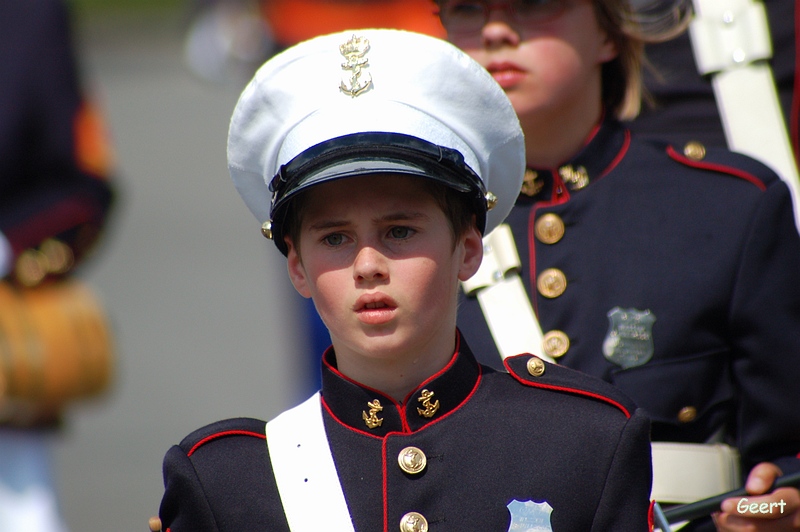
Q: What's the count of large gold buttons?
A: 5